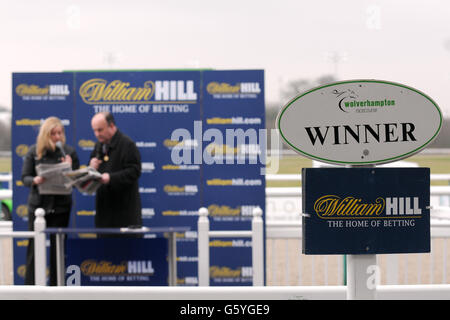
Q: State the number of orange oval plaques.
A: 0